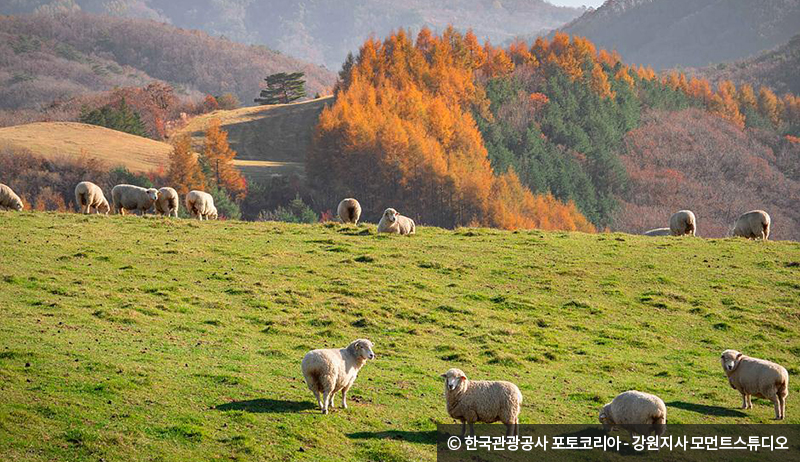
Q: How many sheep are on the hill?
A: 14